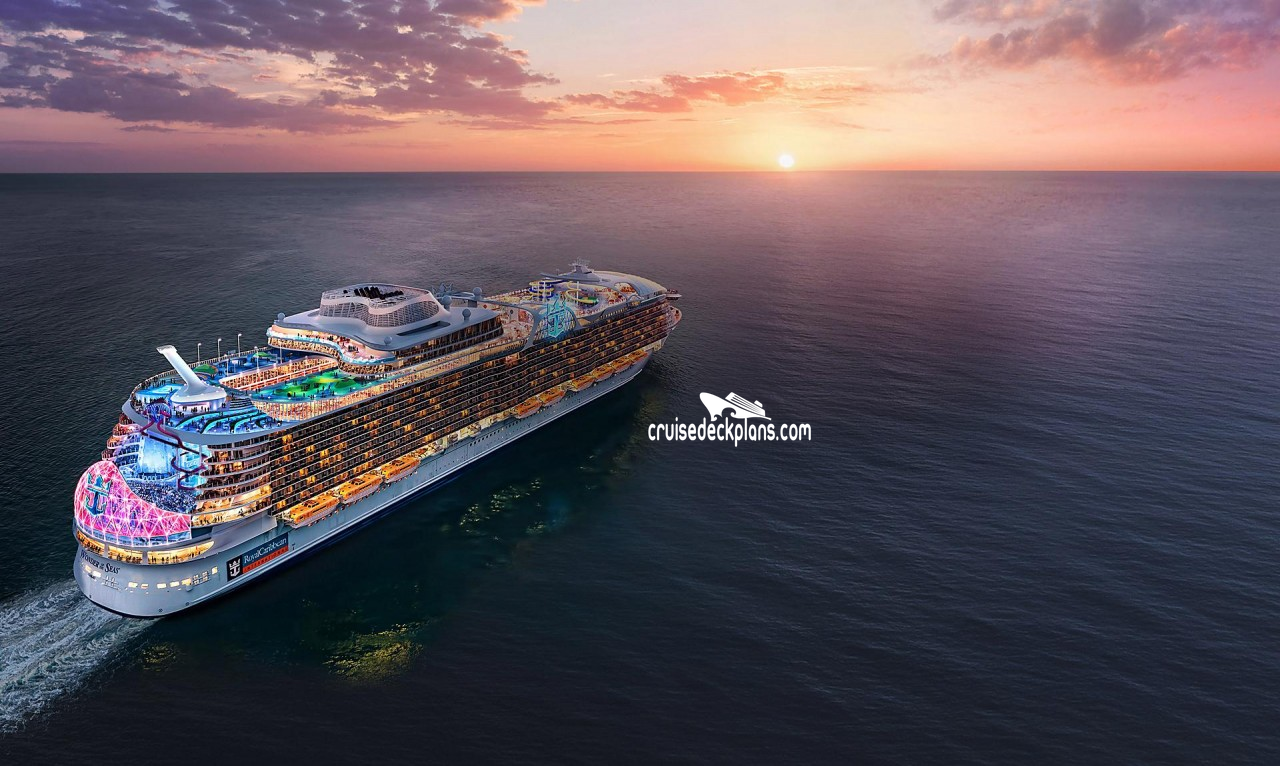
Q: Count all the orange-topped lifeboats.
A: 9